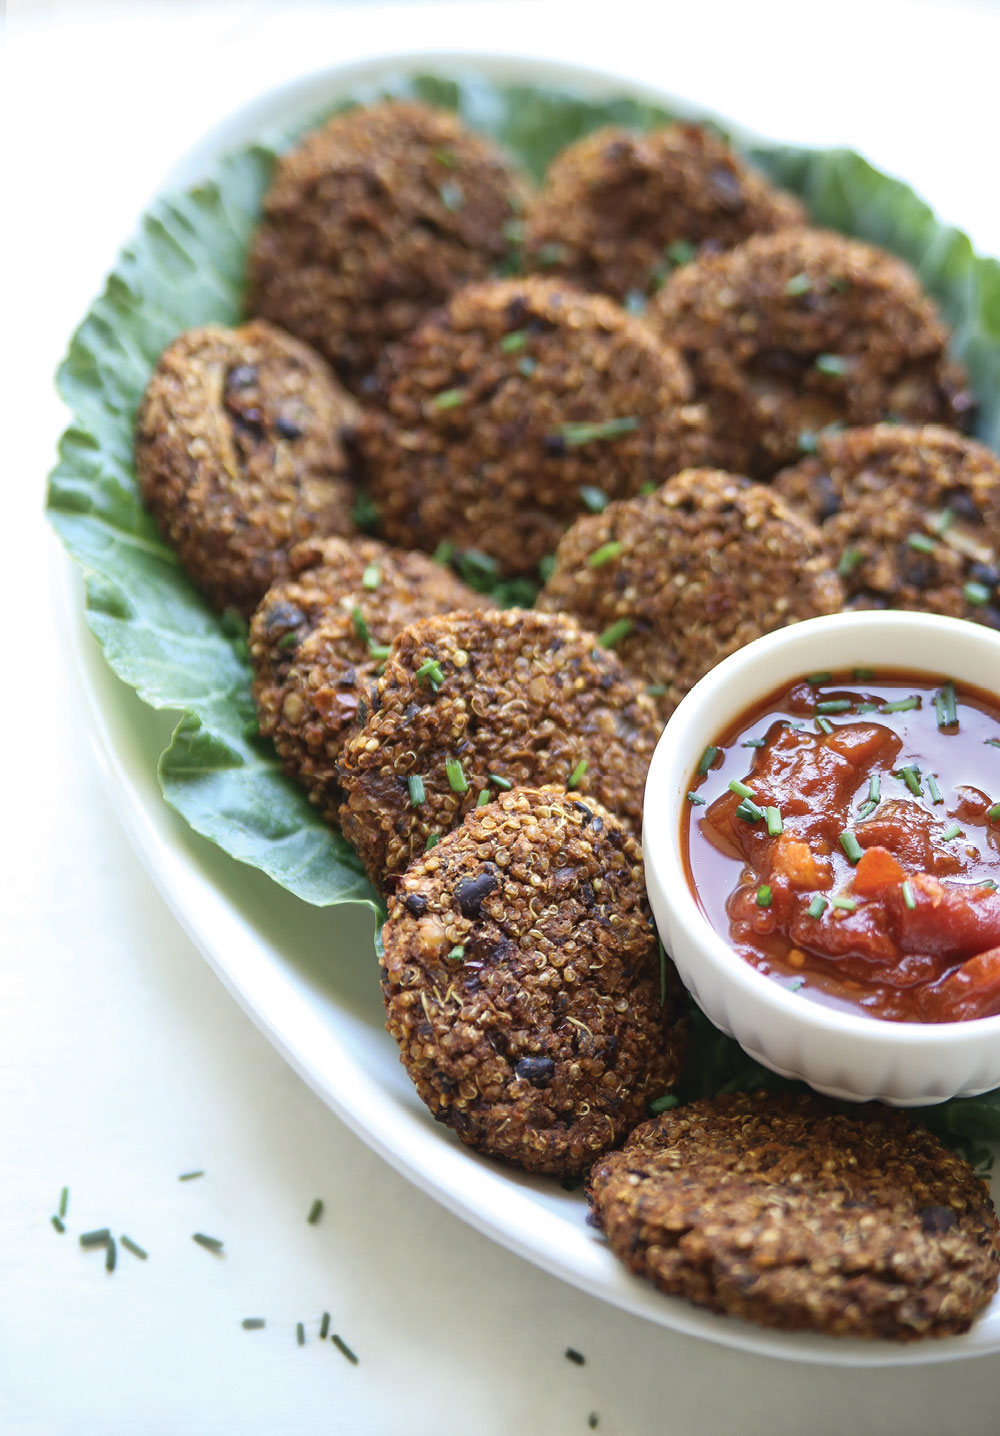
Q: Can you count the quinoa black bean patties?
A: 11